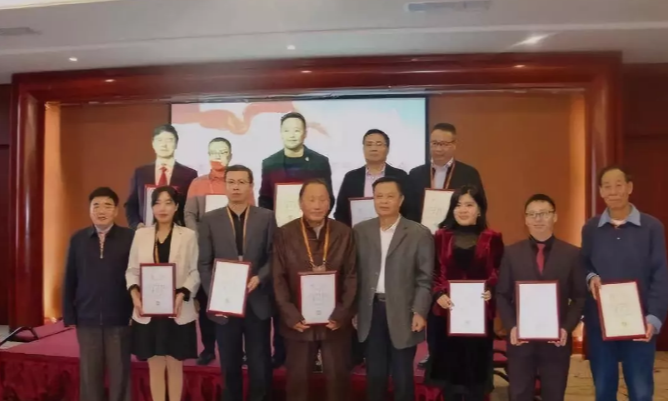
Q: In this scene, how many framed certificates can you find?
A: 11